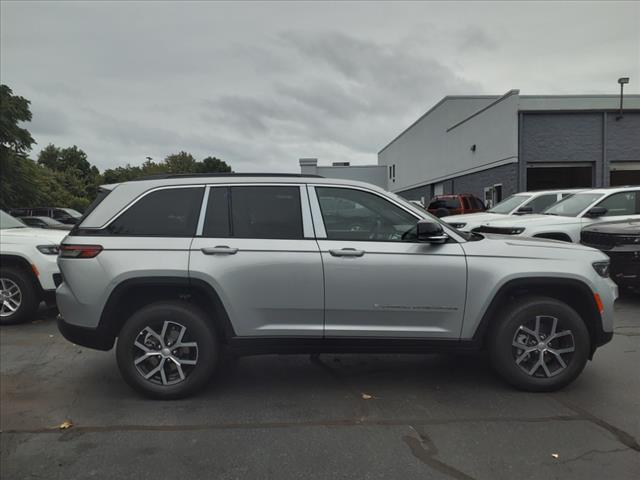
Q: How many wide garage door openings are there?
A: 2